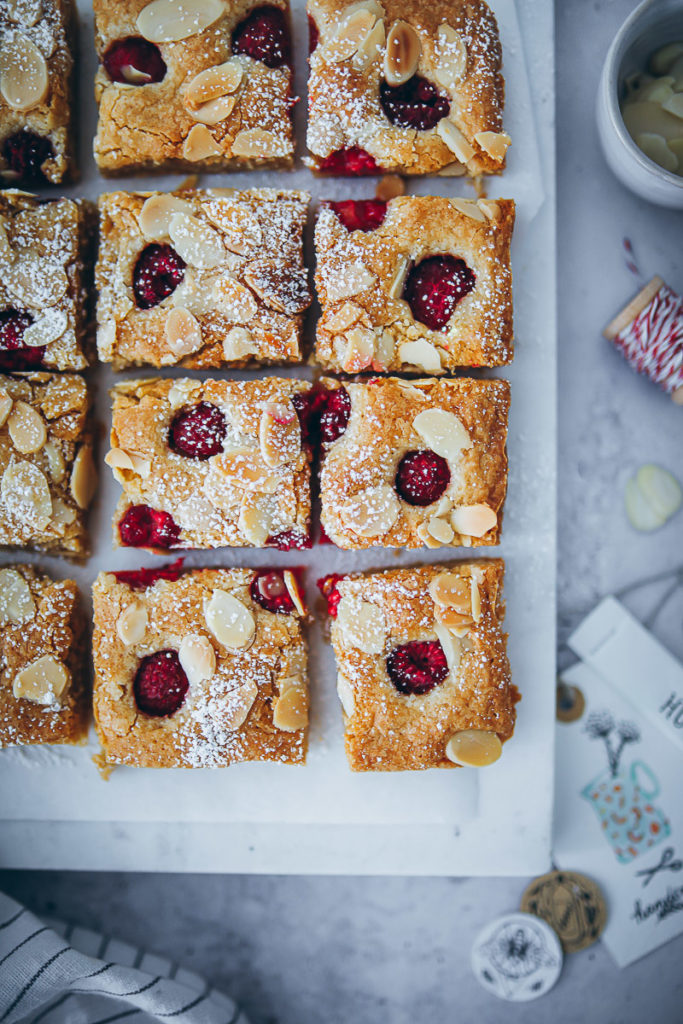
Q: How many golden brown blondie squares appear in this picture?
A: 12